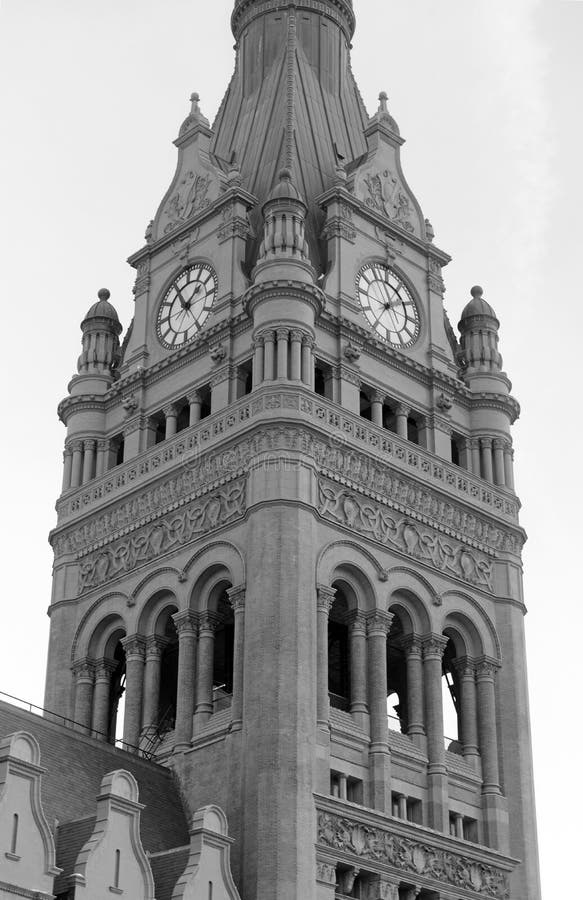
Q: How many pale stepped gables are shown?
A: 3